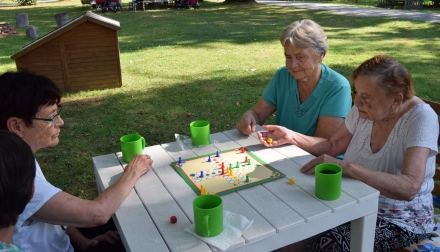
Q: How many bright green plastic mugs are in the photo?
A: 4